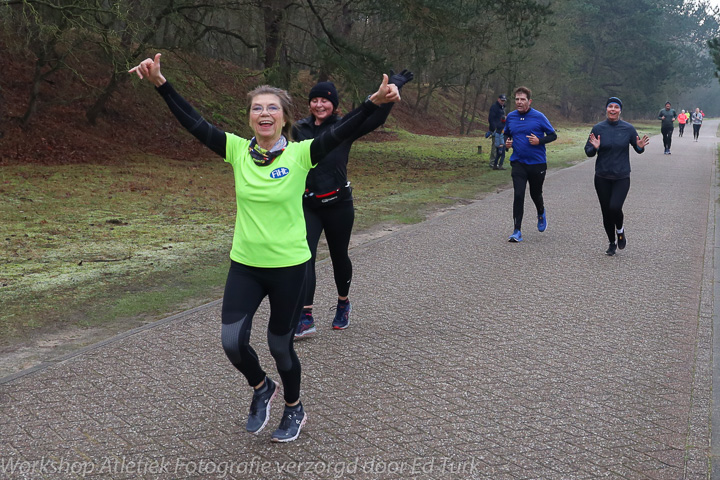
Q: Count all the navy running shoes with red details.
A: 2